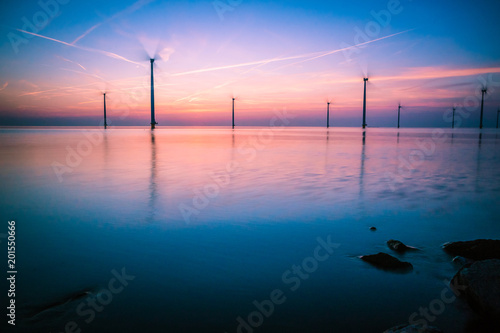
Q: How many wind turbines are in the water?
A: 9